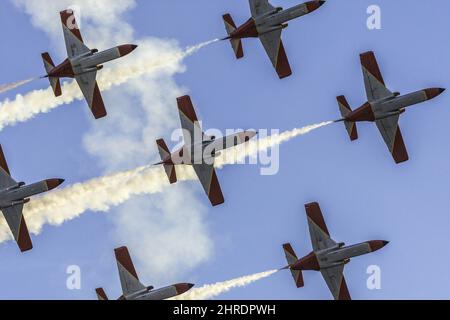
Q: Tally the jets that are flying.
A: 7